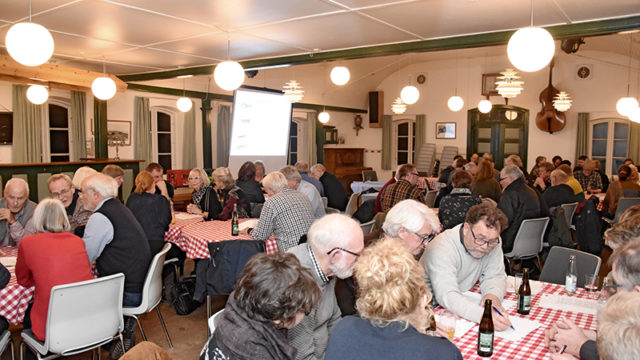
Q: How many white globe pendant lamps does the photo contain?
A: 13